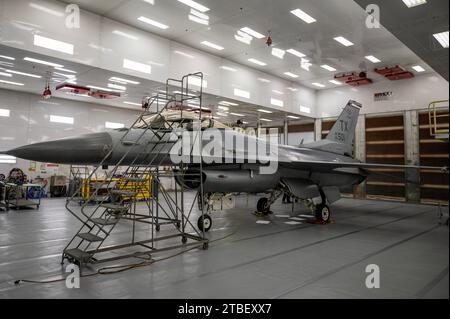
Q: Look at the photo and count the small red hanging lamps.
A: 2